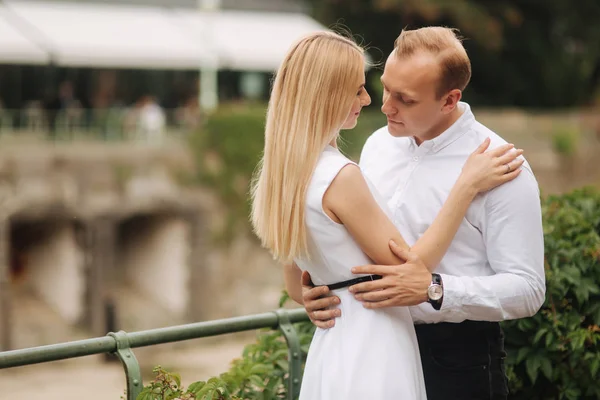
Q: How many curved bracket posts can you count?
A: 2